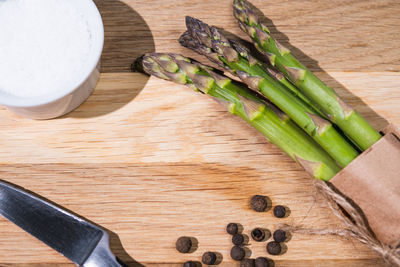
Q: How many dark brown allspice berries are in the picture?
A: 13